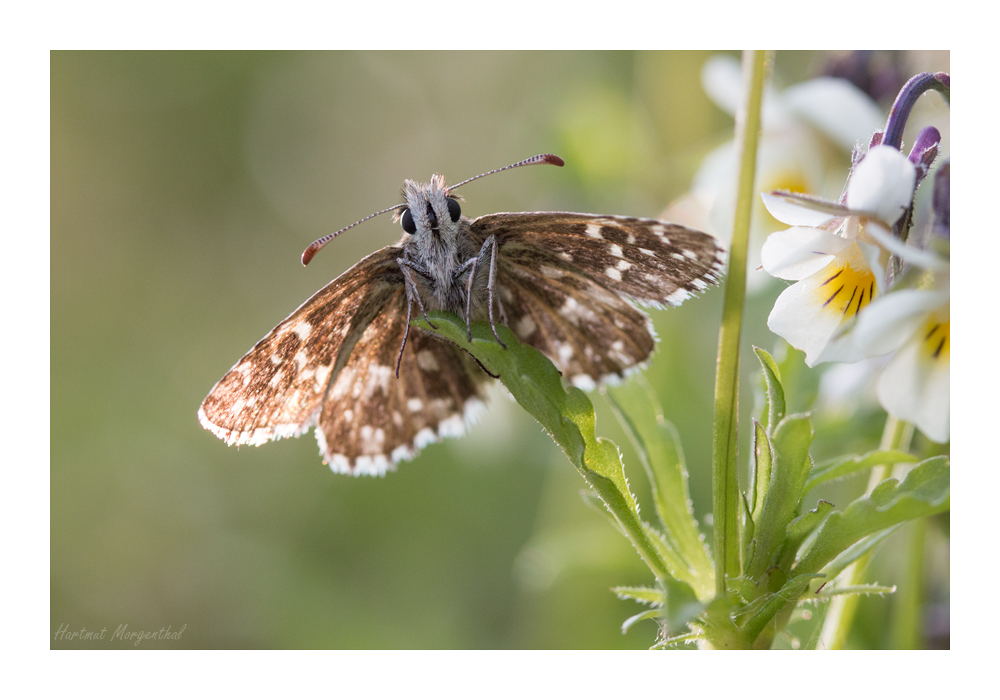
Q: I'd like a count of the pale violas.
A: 3